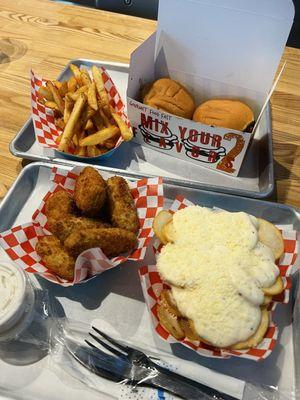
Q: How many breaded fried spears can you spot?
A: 6